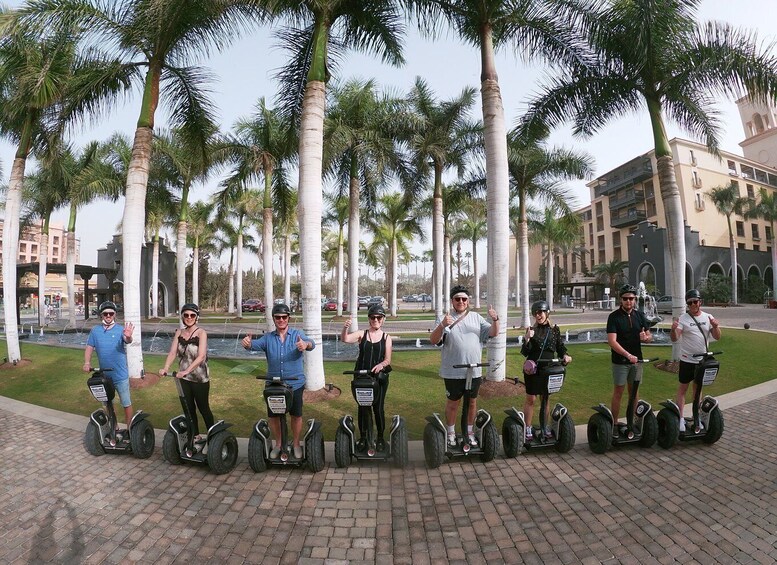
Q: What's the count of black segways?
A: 8